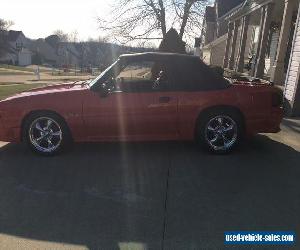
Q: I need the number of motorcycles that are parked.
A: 0